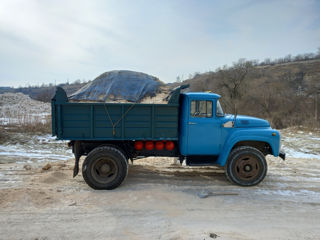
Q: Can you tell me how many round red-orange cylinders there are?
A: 4